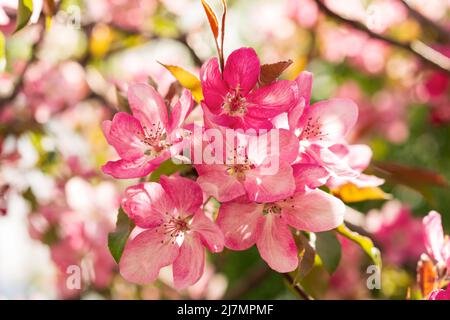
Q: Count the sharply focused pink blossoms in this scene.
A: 6